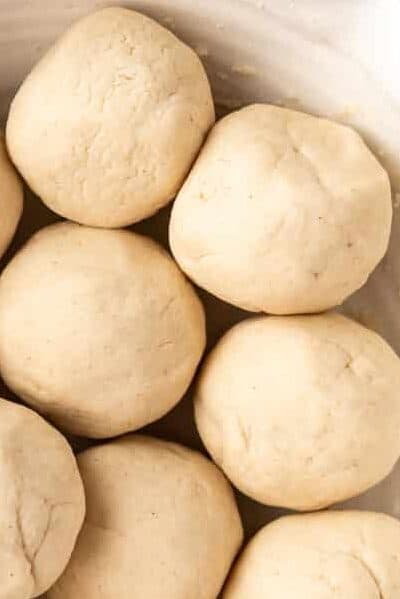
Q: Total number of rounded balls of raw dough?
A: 8